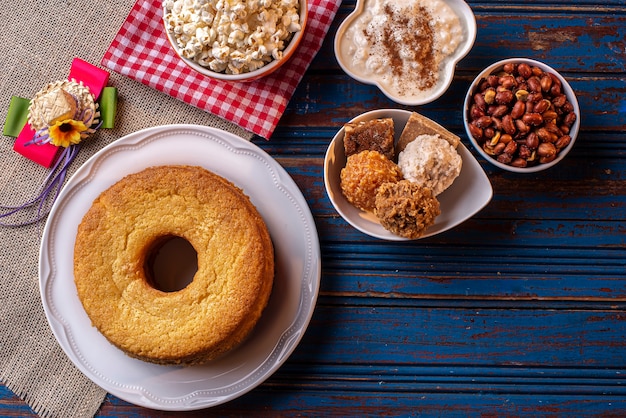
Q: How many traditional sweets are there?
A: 5